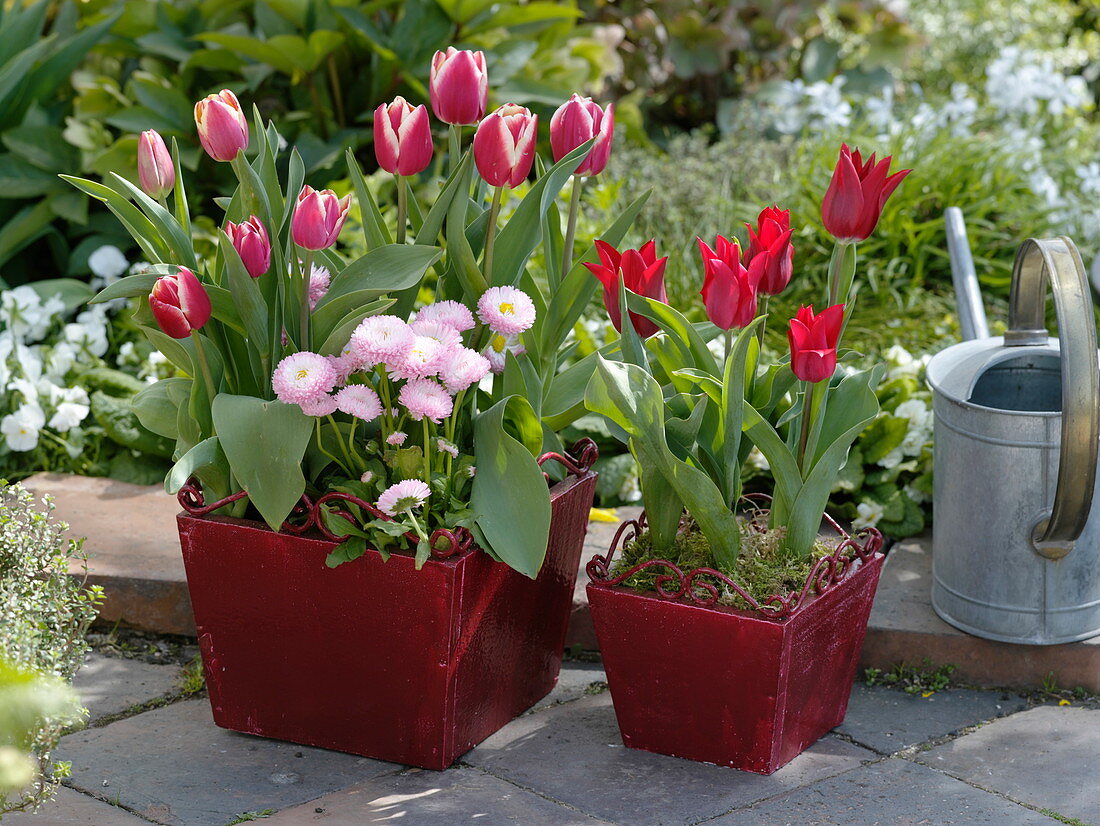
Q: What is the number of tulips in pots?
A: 14